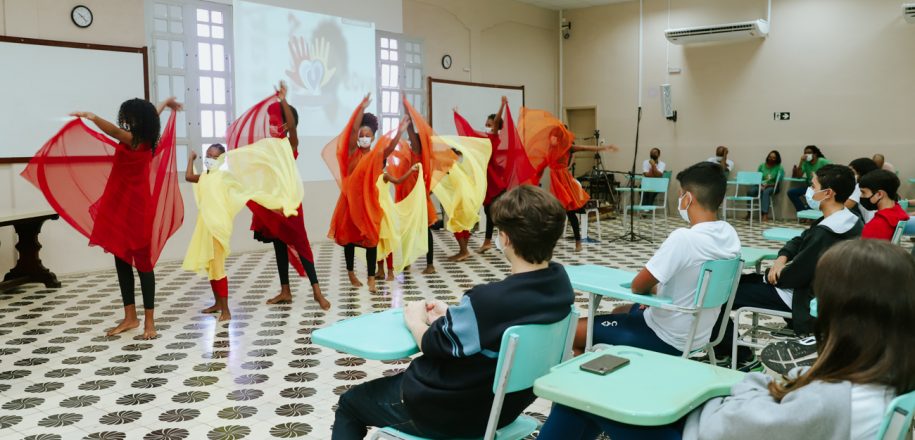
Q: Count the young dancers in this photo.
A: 9